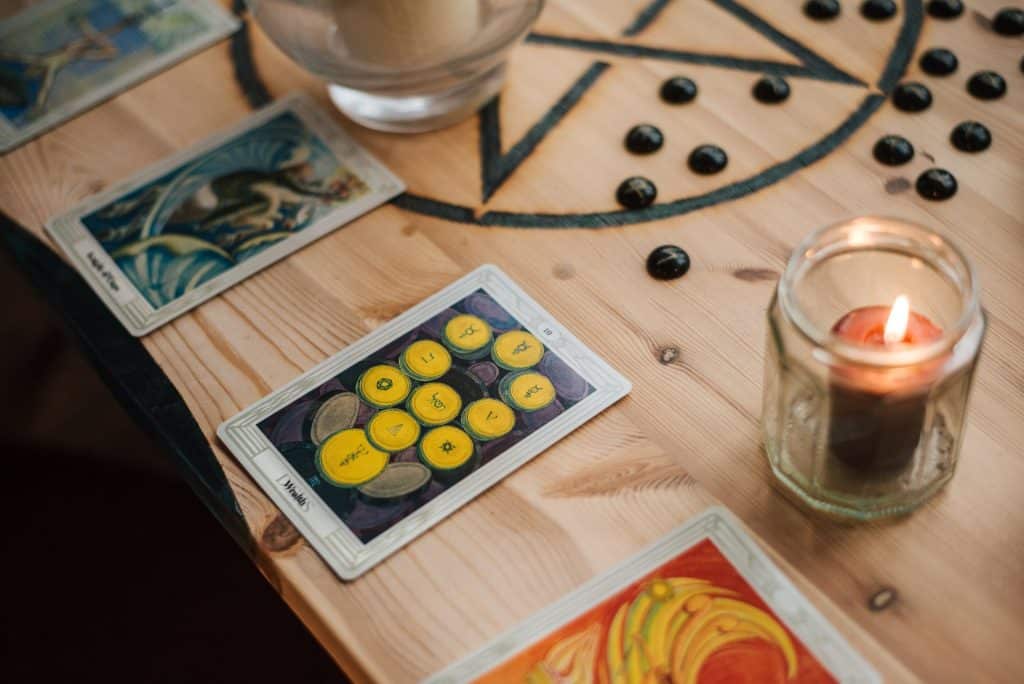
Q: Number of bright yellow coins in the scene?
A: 10